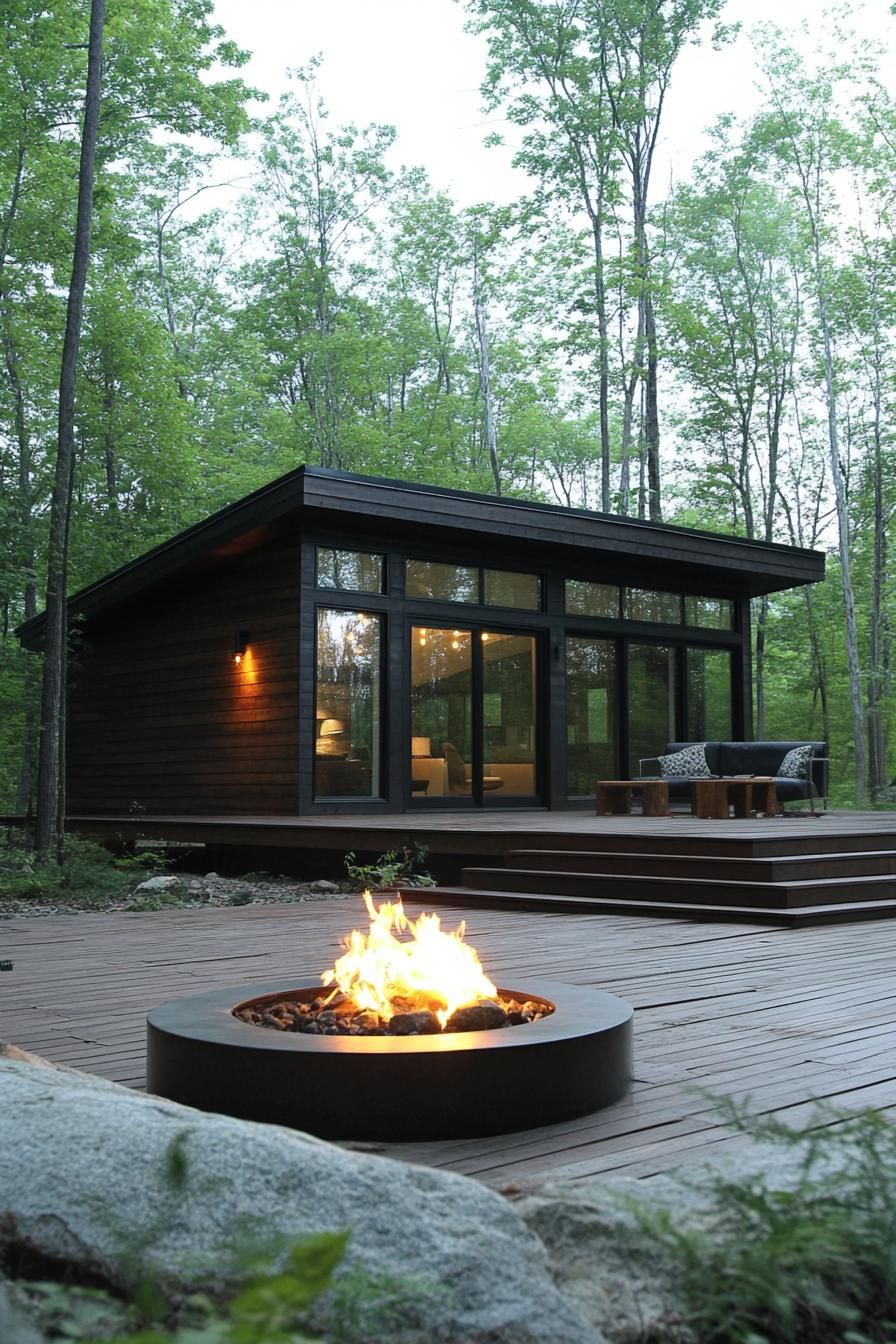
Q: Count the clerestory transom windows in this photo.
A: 6